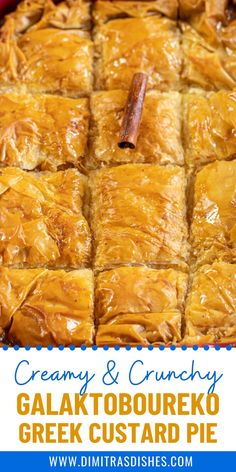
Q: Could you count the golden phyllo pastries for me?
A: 12